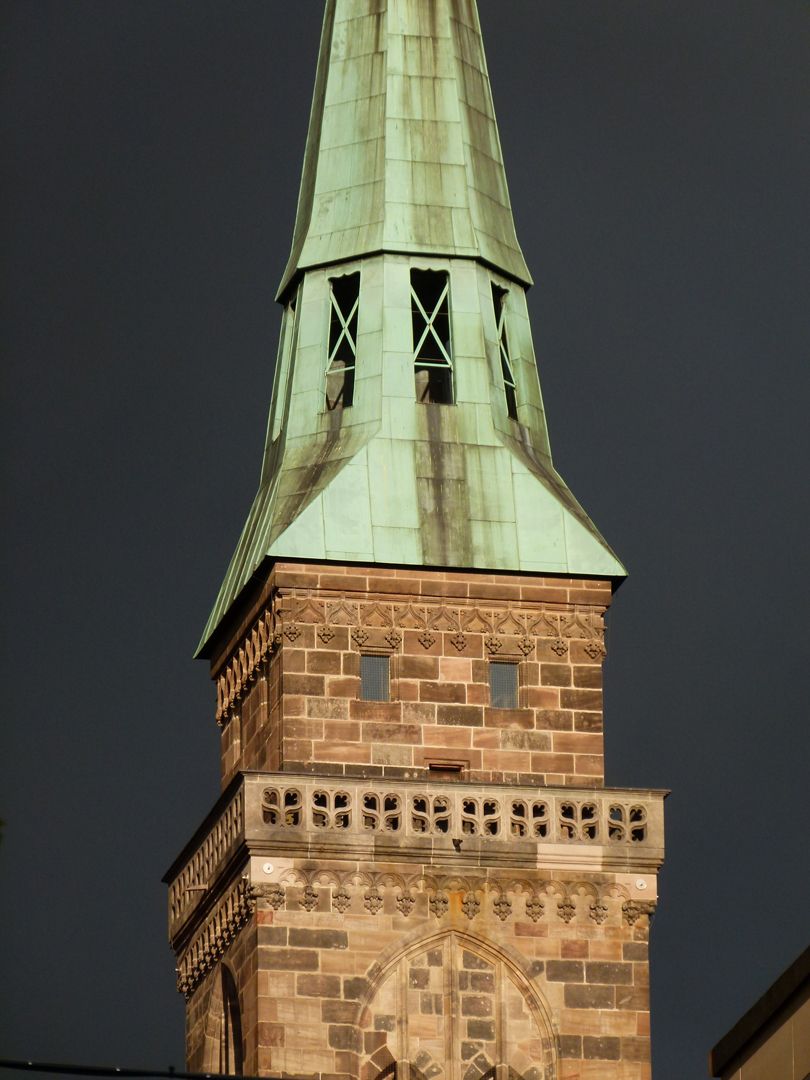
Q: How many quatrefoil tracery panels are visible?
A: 8